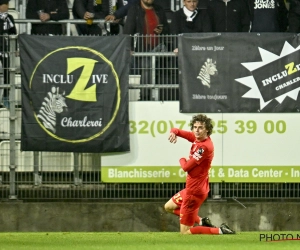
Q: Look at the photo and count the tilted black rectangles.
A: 1